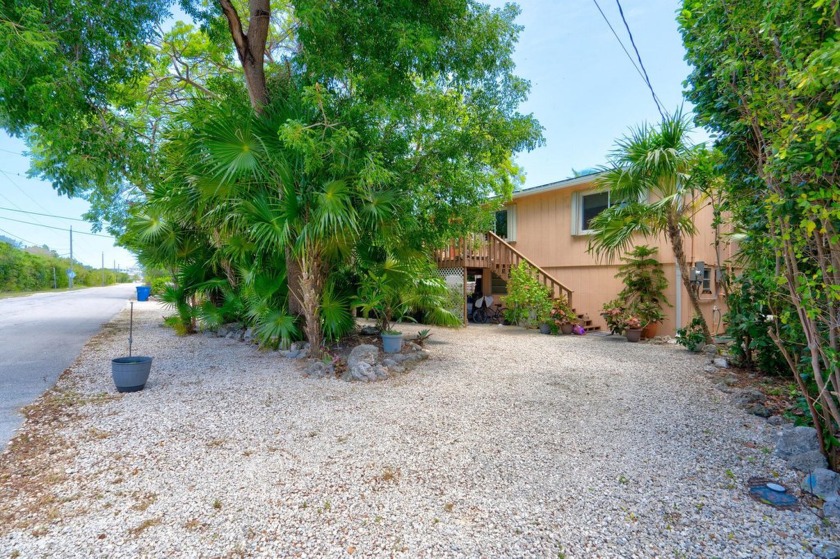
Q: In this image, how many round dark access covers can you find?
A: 1